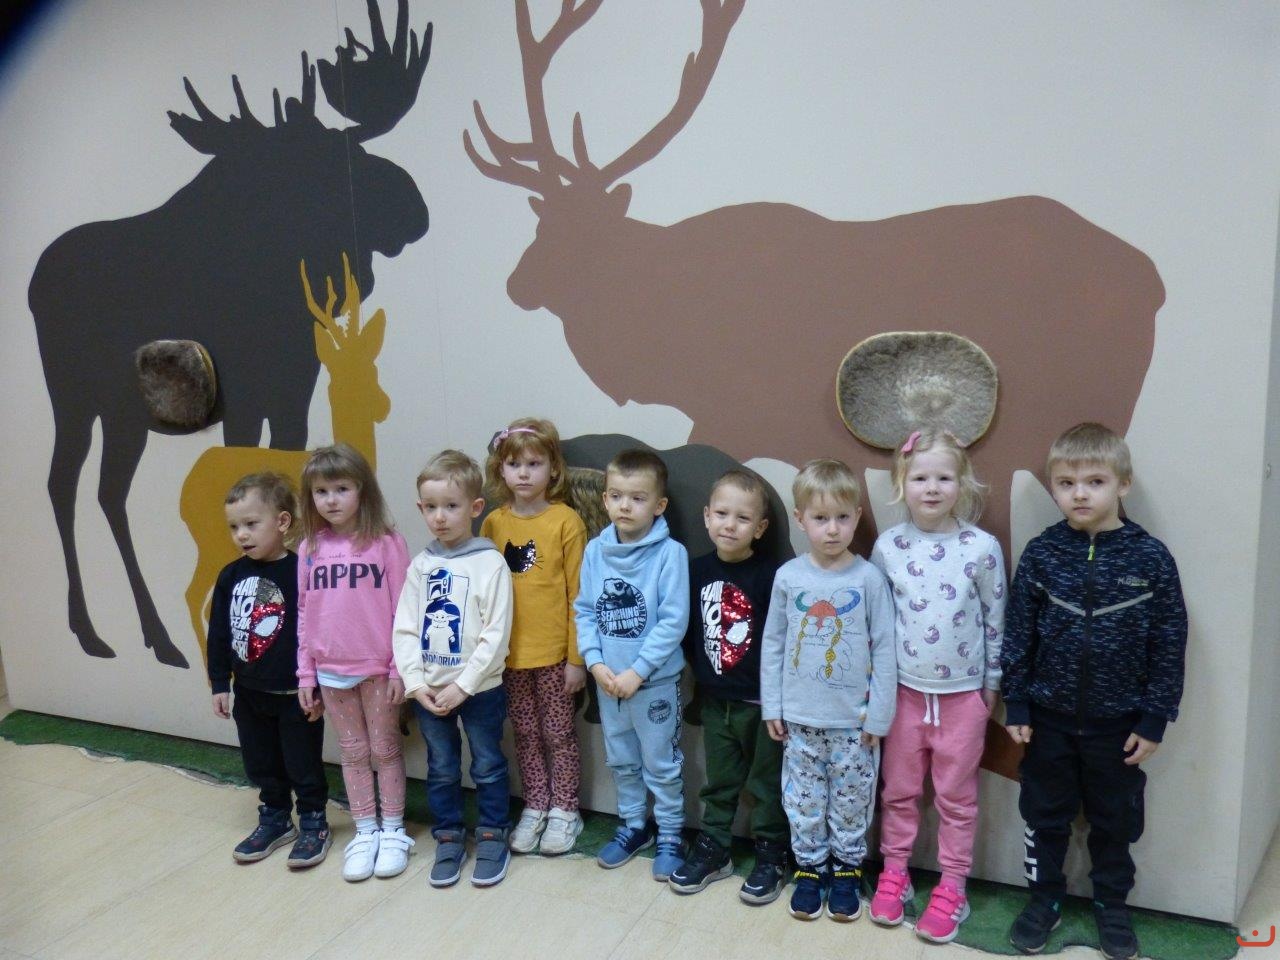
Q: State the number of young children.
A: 9